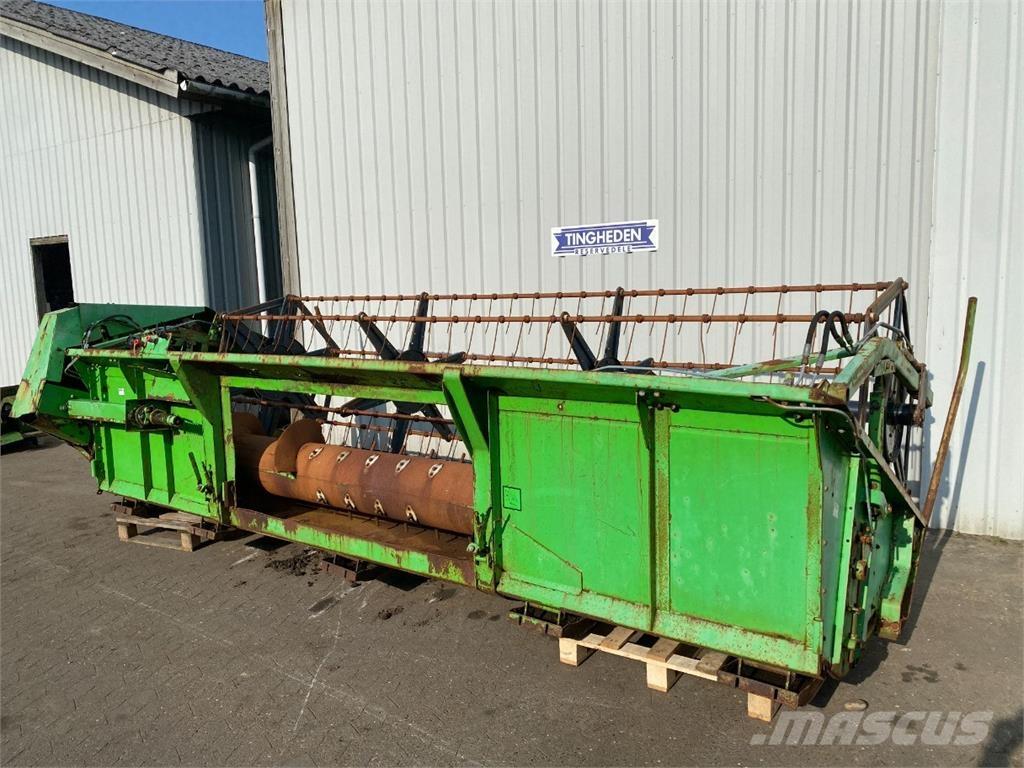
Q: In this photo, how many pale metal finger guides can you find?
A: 9